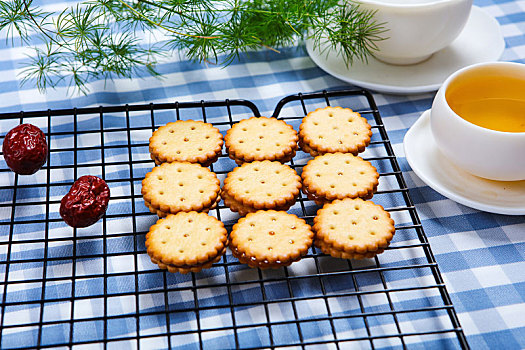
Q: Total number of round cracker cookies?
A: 9